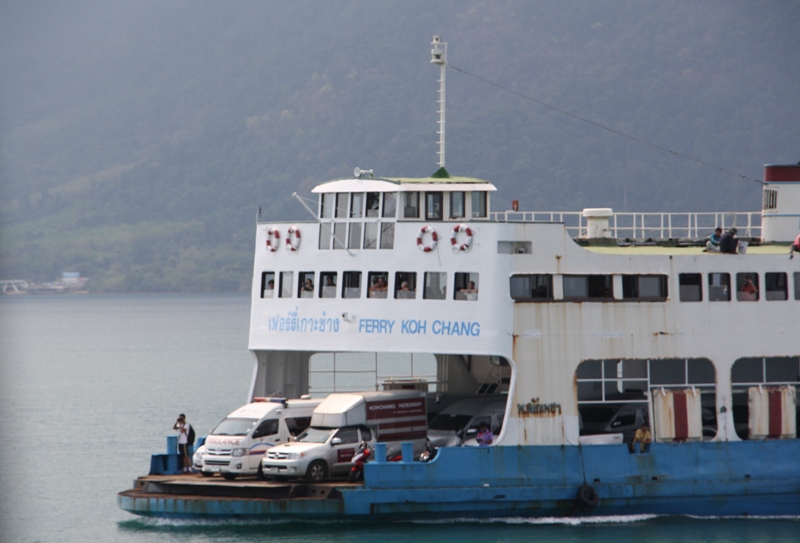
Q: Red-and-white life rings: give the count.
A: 4